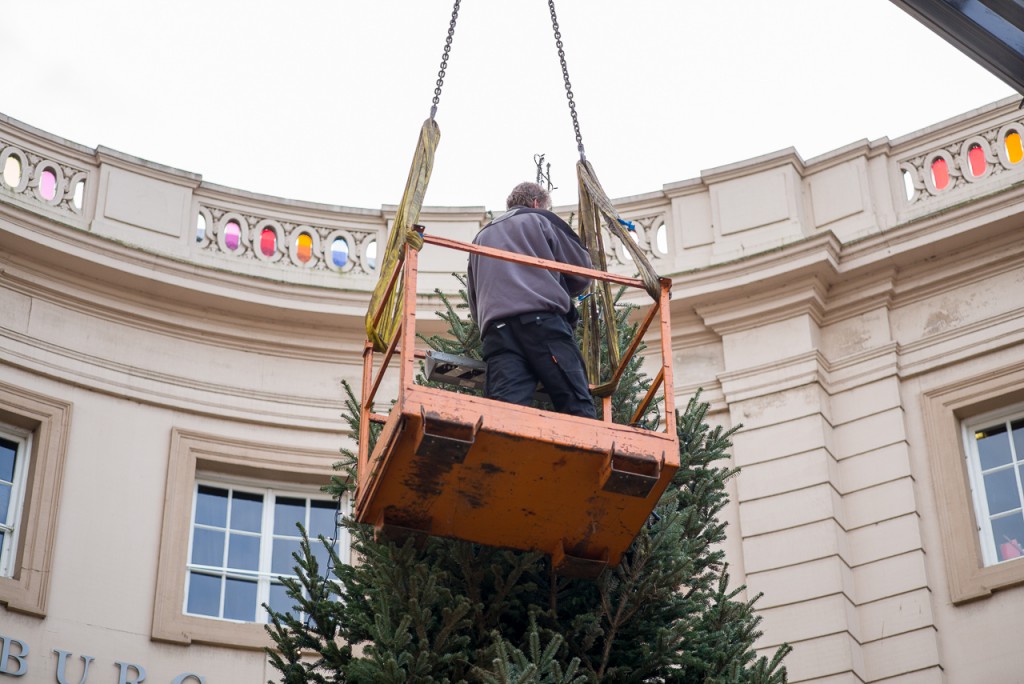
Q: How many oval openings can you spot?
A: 15